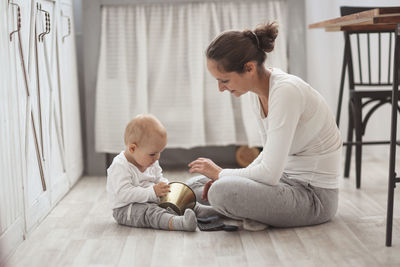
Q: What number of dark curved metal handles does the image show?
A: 4